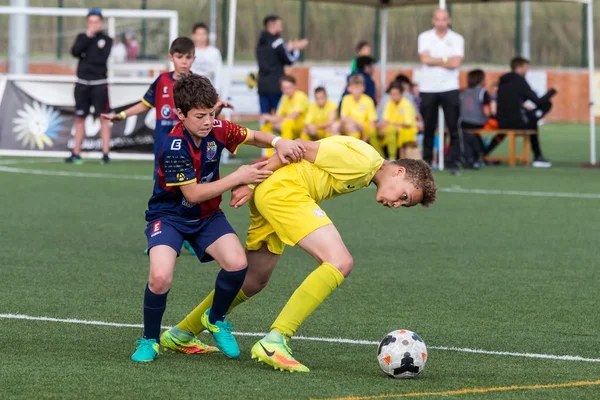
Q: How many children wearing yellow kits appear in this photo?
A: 5